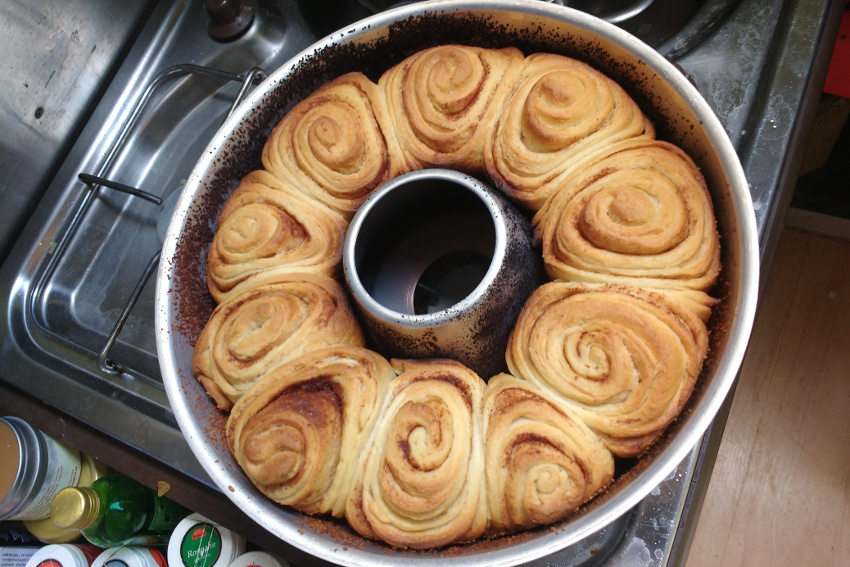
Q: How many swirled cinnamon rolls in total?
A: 10